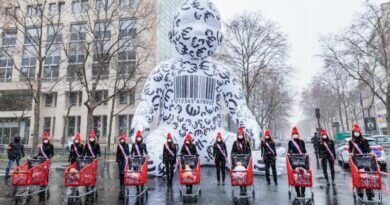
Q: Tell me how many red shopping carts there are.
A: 7